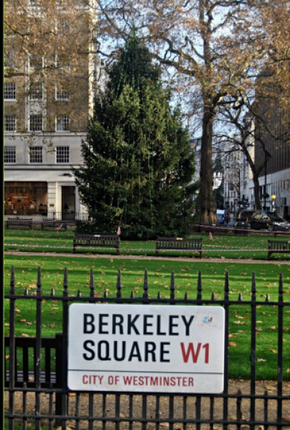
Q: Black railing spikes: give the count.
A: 11